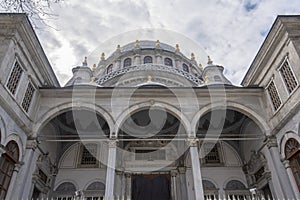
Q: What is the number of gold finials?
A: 13